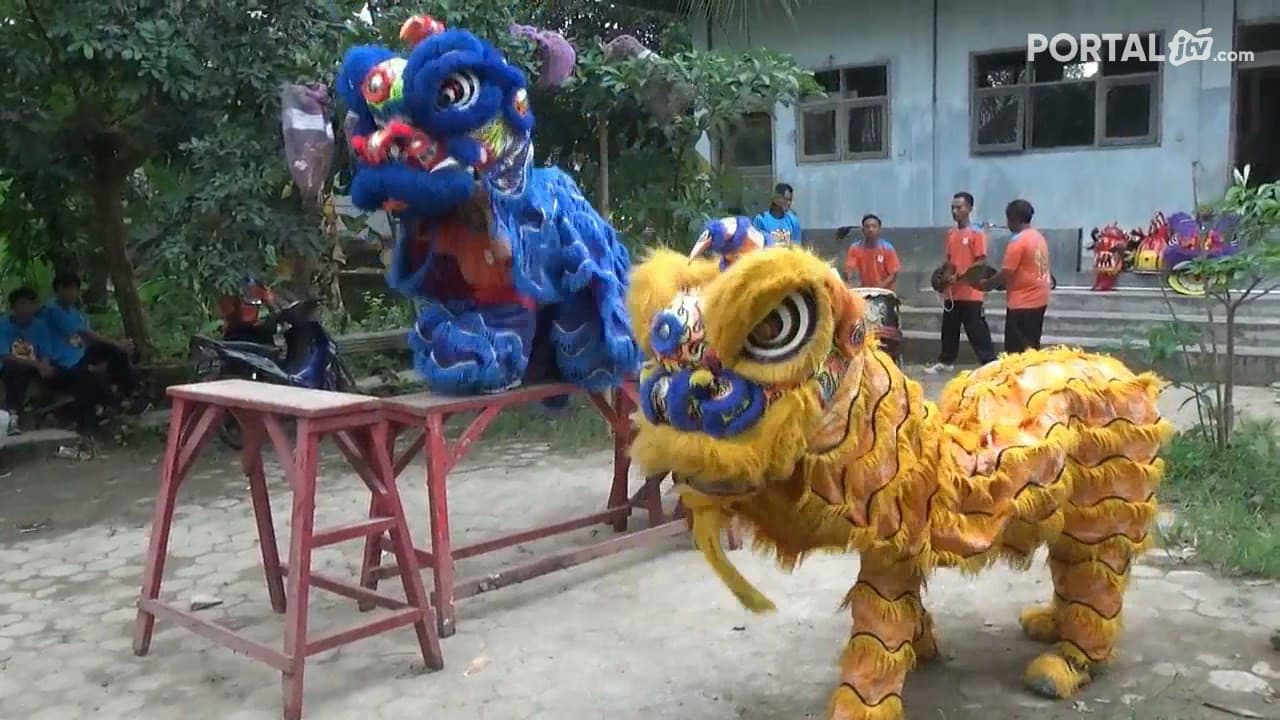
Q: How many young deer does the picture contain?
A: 0